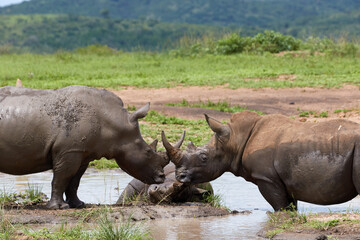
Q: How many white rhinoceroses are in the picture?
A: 3